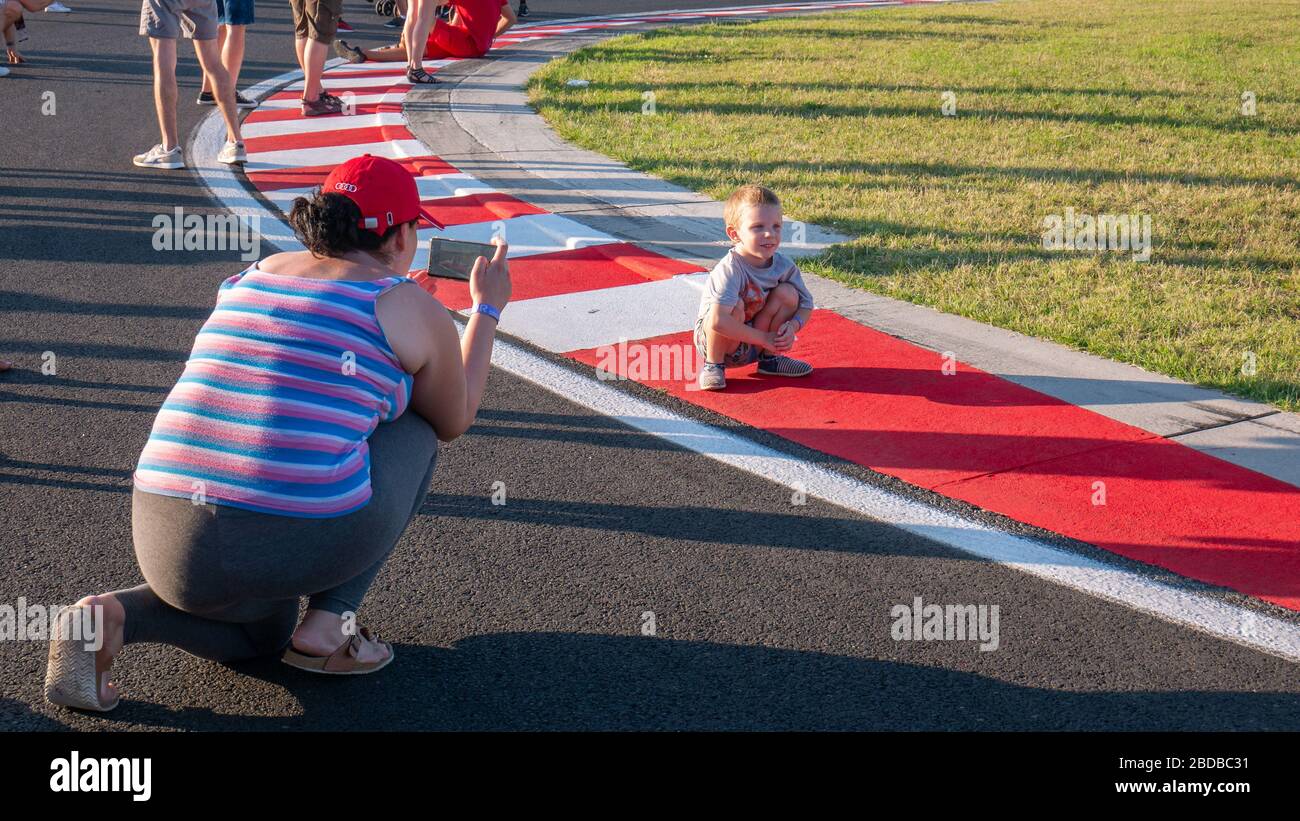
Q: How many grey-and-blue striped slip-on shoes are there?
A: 2